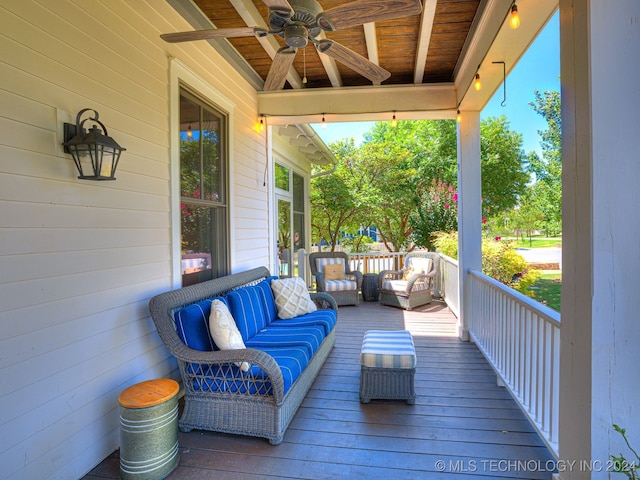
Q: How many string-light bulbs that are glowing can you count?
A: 6